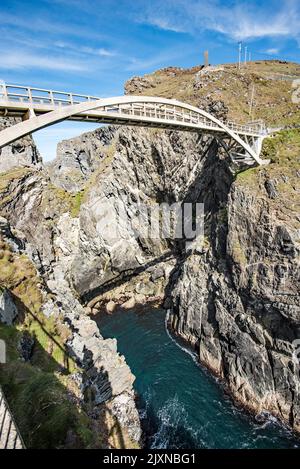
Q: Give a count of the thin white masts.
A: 3